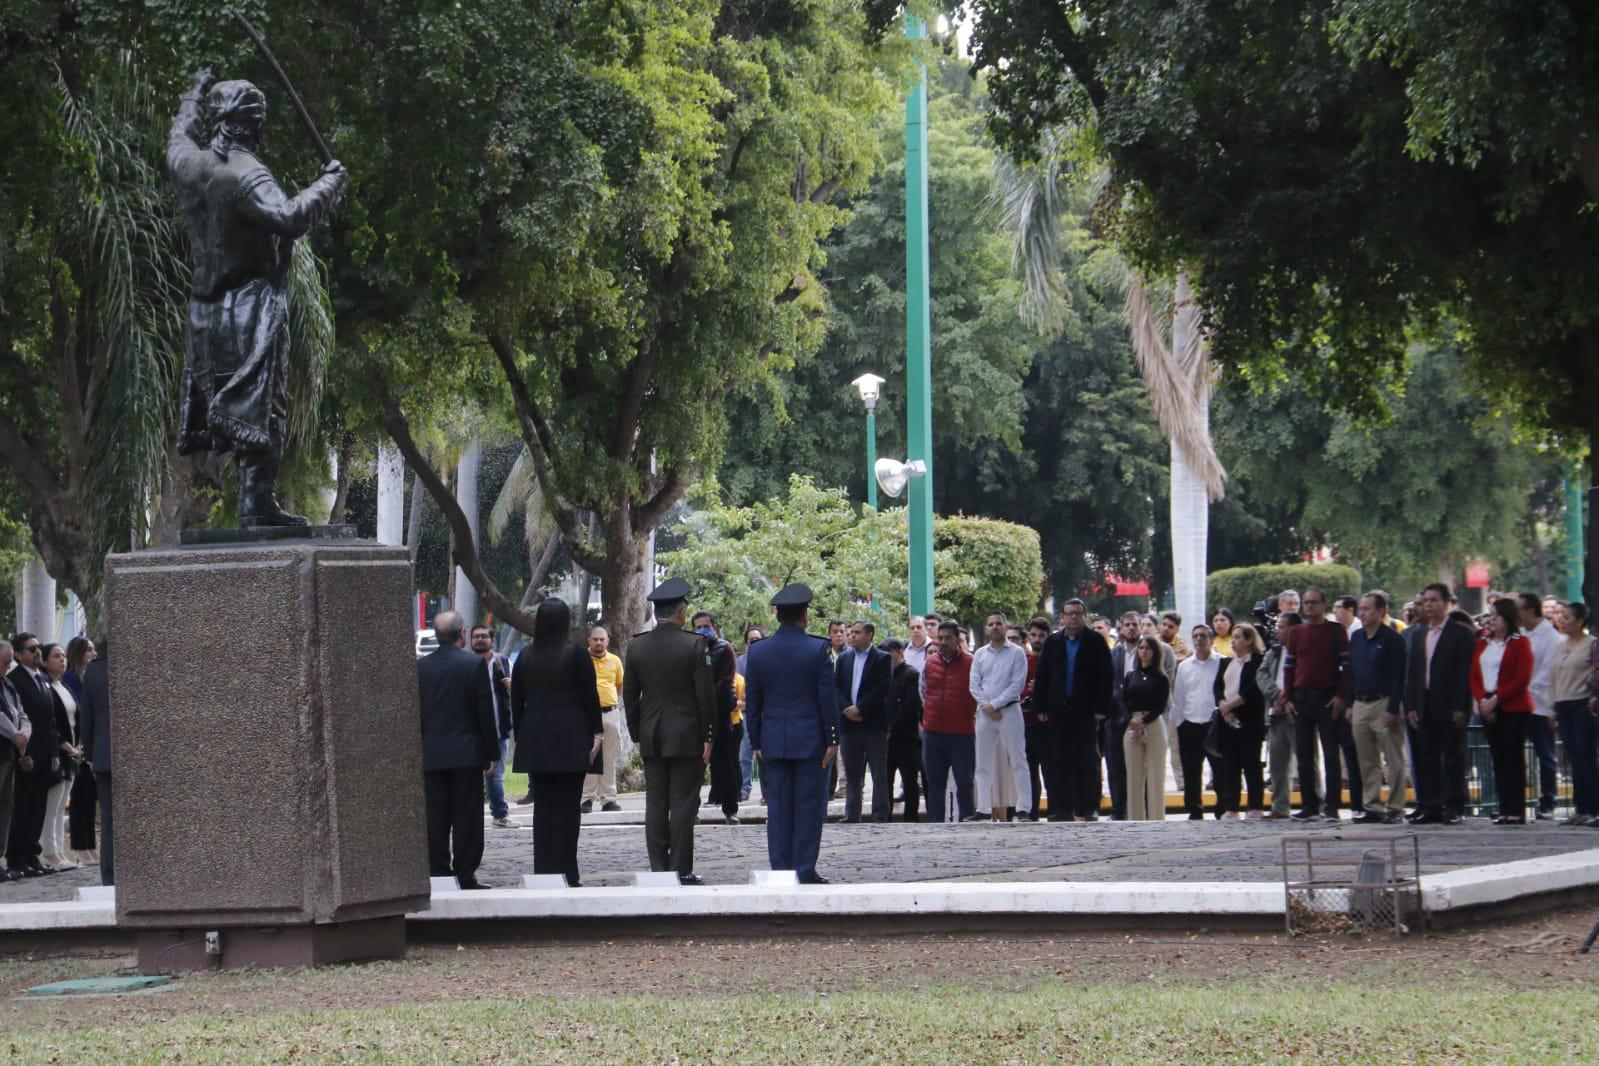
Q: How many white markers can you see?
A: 5